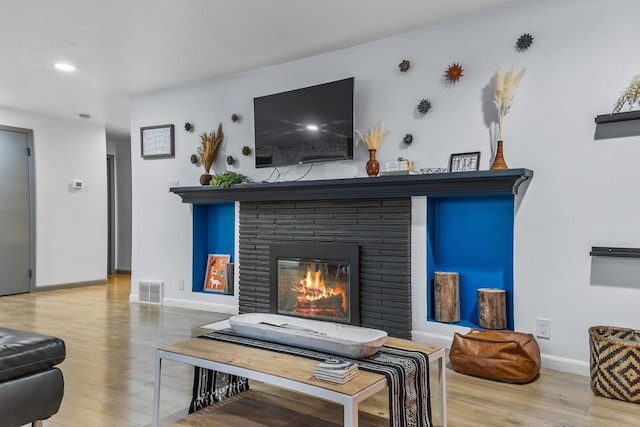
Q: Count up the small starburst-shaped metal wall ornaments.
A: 10